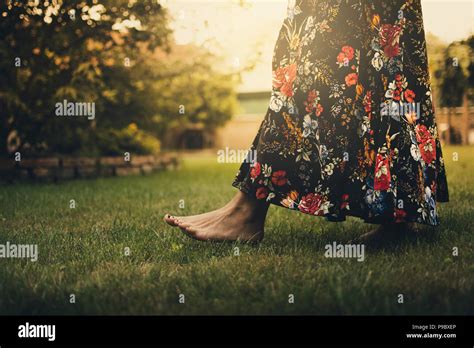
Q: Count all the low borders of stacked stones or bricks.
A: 1